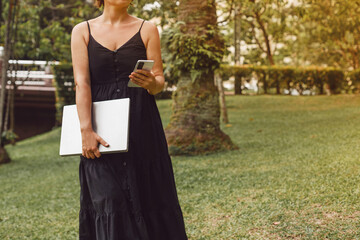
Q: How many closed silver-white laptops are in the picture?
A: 1